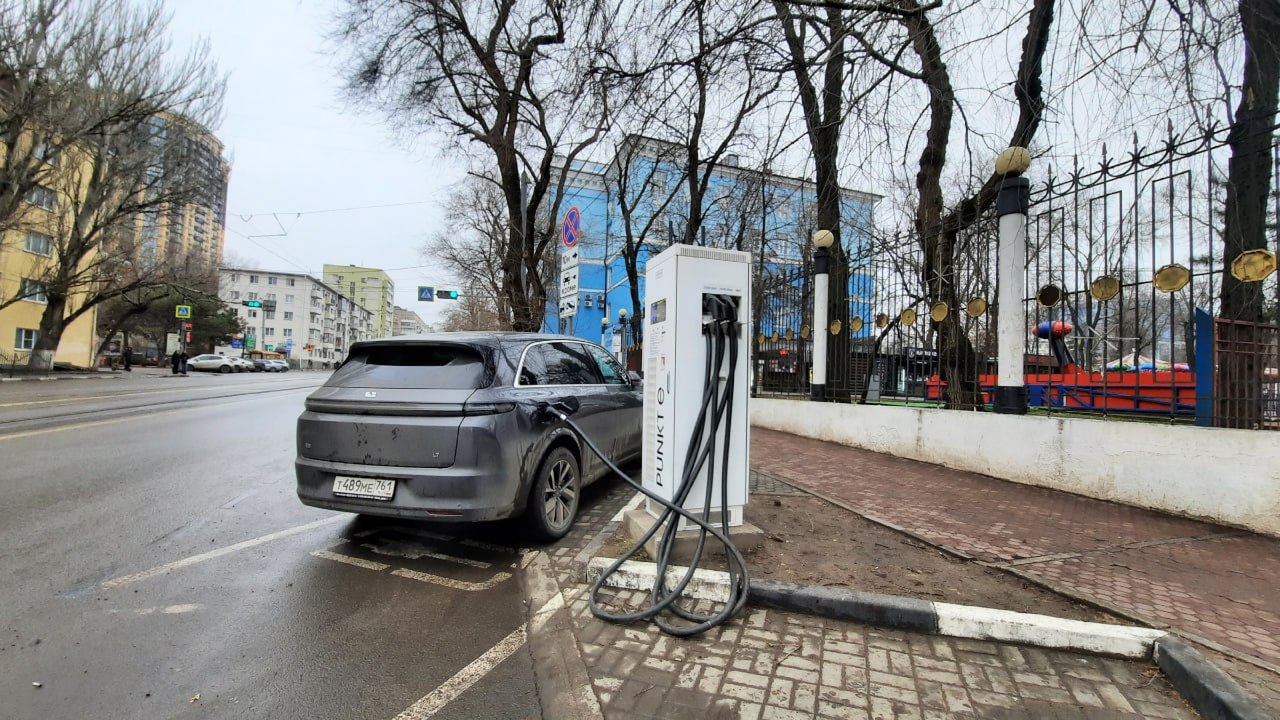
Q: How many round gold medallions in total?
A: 14